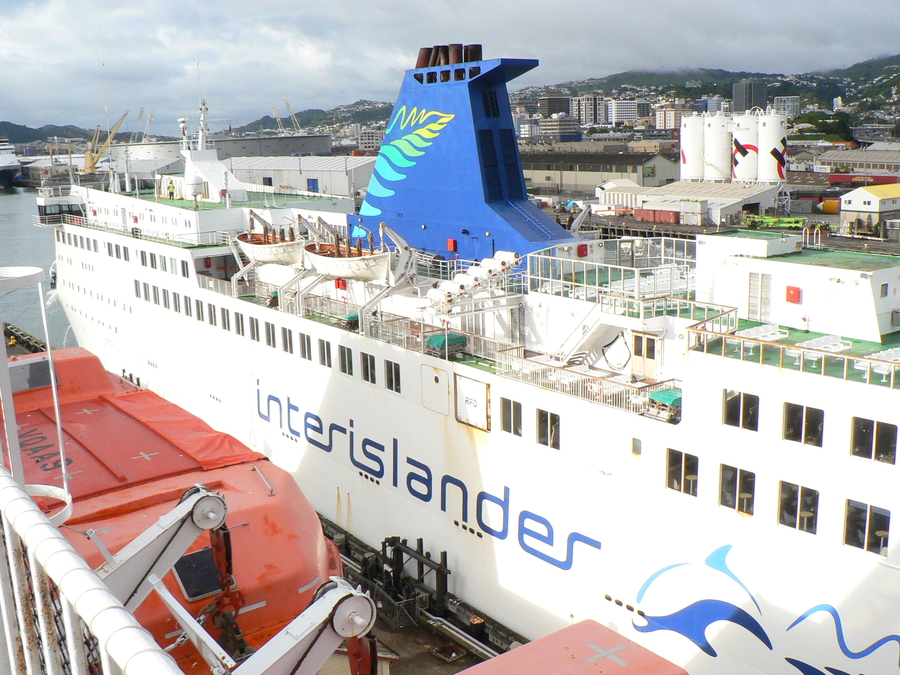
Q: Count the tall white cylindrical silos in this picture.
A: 4